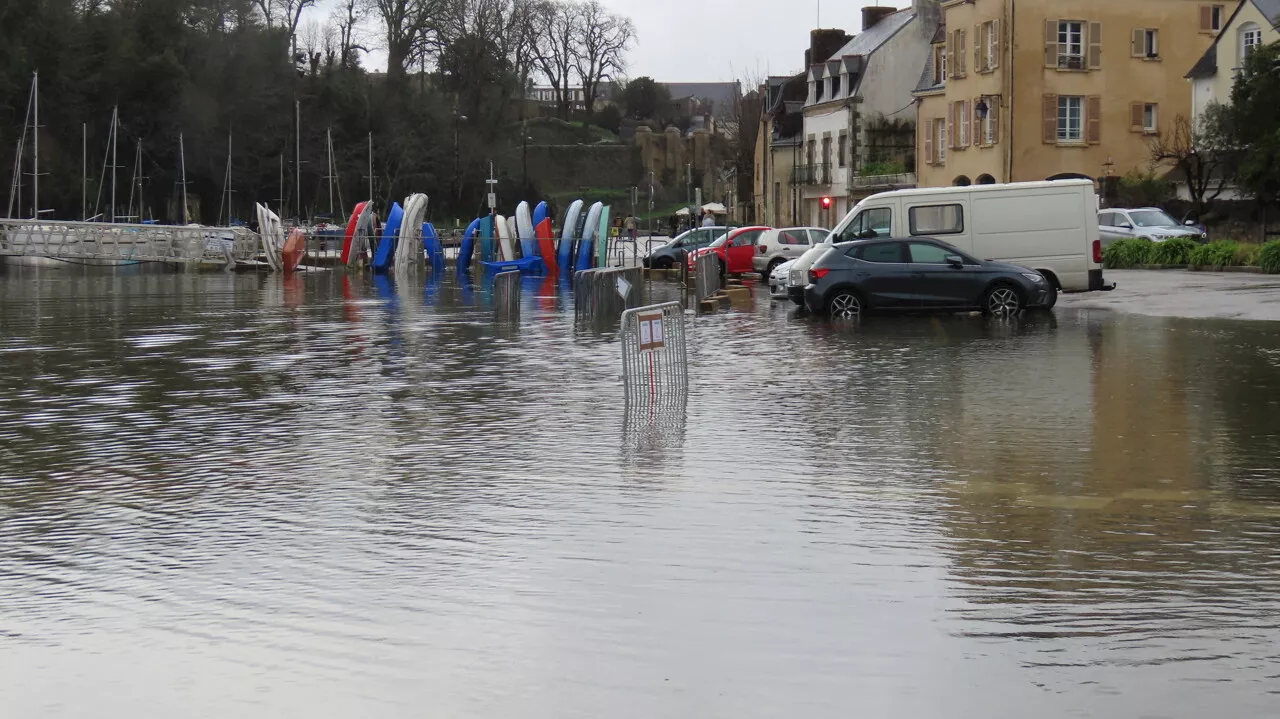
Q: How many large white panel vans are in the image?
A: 1